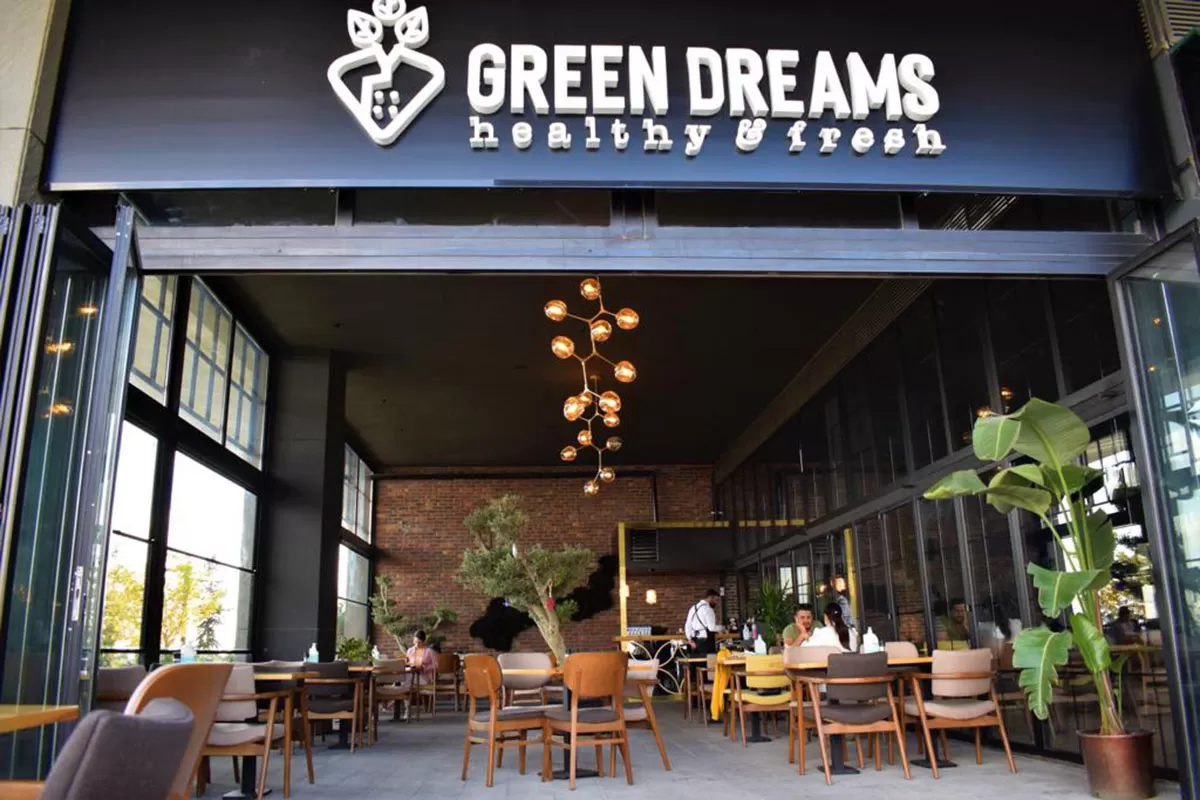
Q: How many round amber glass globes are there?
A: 15